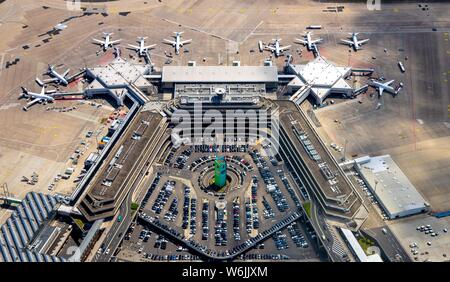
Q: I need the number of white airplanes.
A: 9